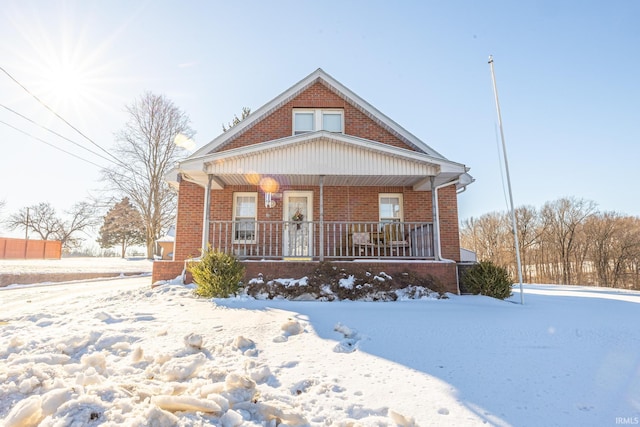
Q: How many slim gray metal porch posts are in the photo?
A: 3